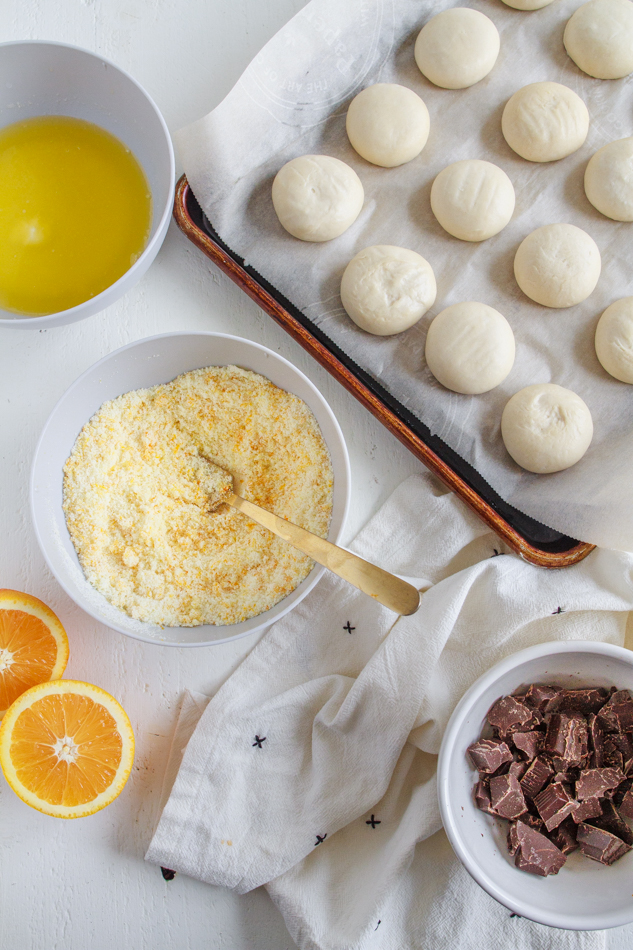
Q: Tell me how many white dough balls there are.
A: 13